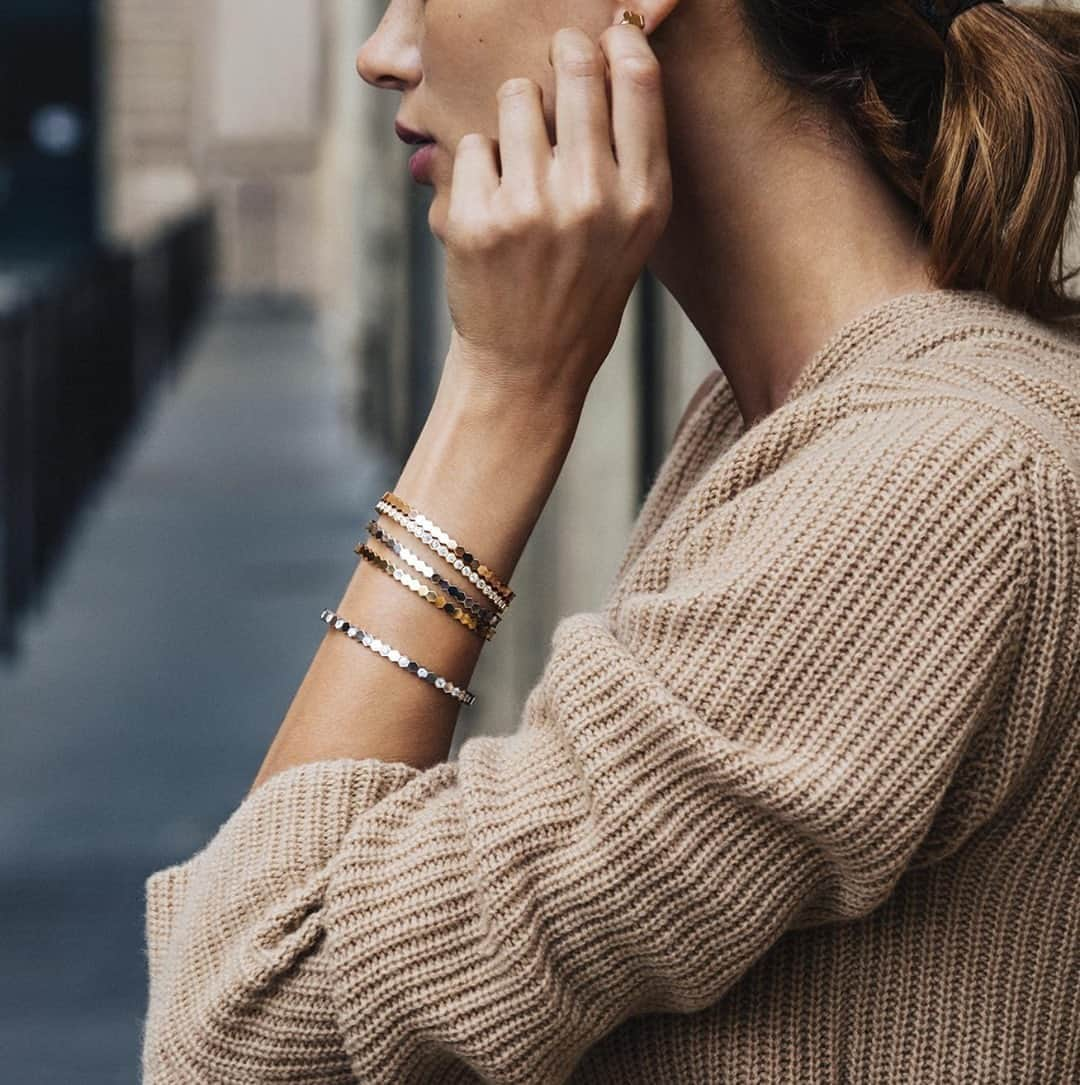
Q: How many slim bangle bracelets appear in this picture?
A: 5